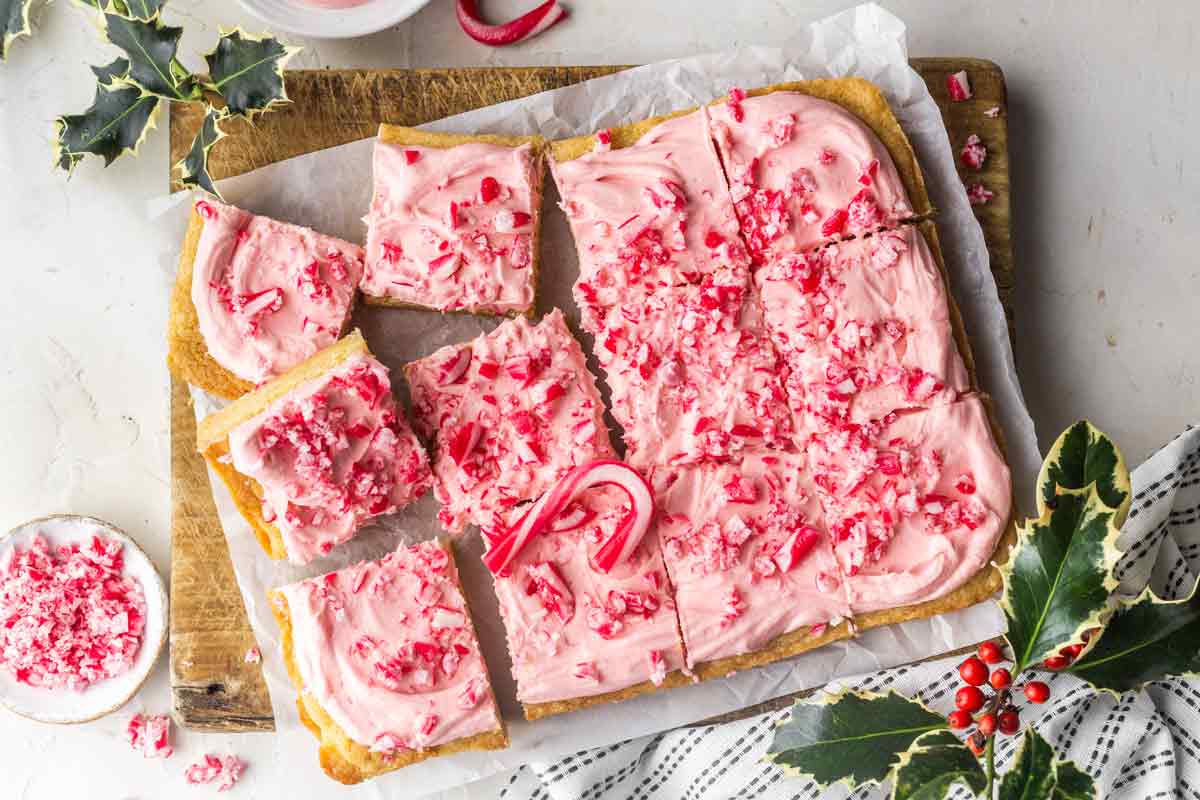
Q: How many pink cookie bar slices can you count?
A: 12